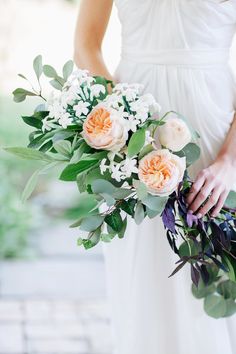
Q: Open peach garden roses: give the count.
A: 2